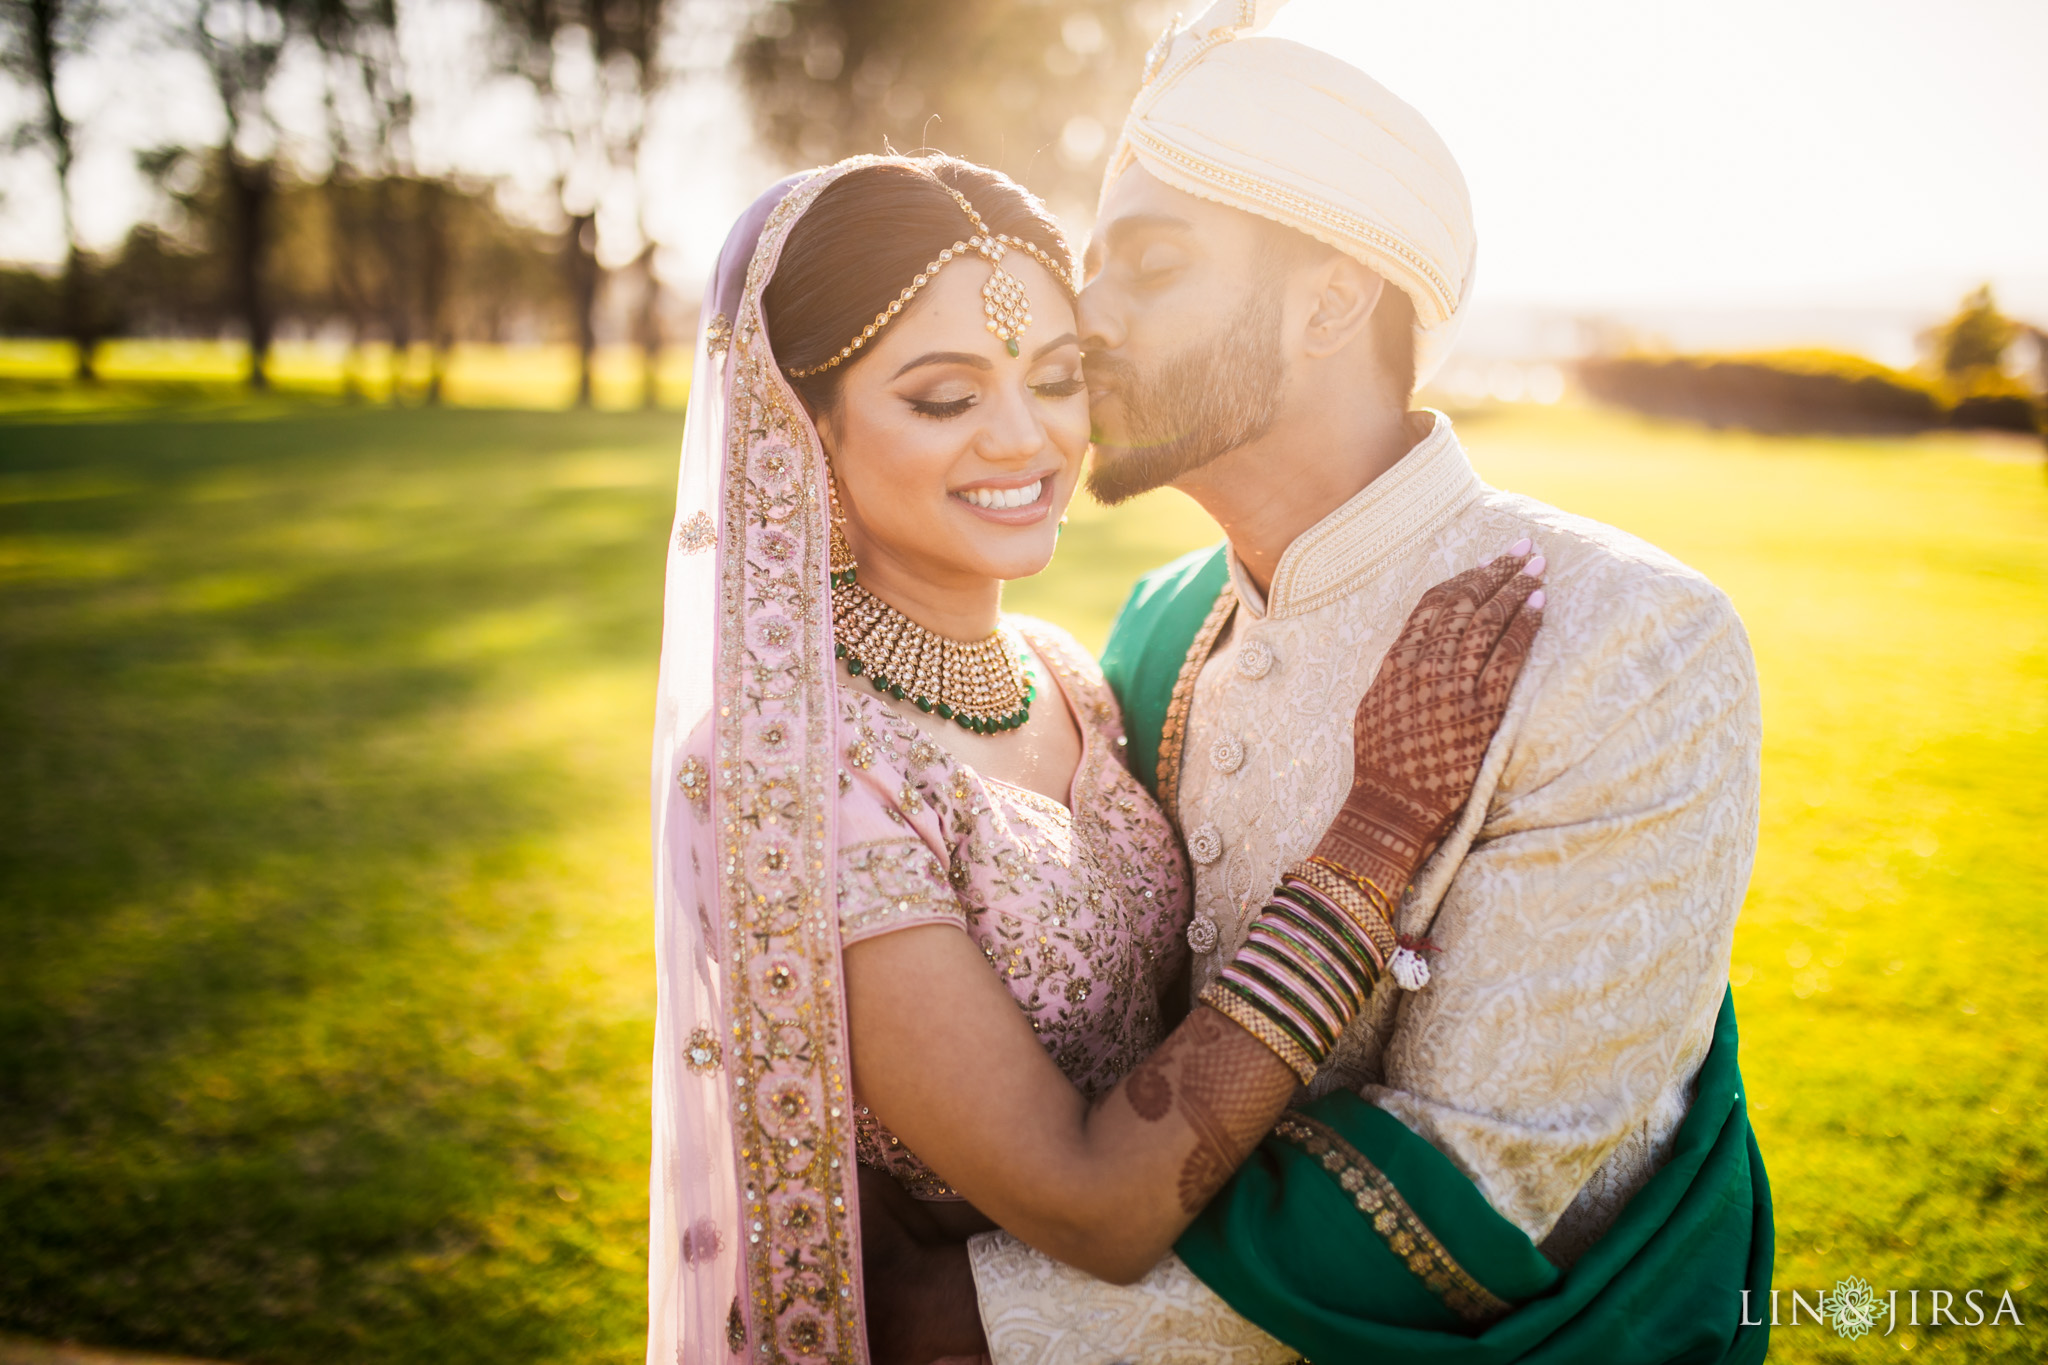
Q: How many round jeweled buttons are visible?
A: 4